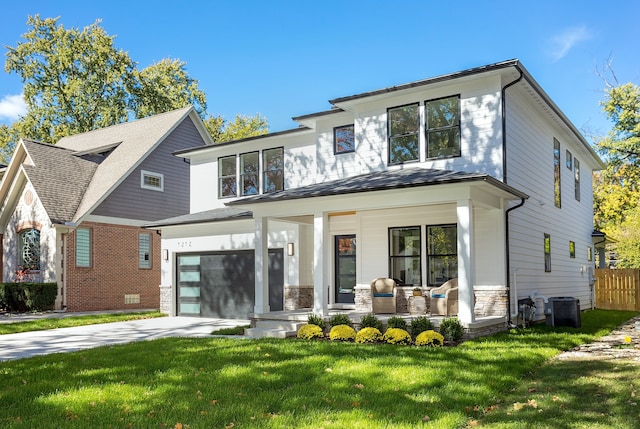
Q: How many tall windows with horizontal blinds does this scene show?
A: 2